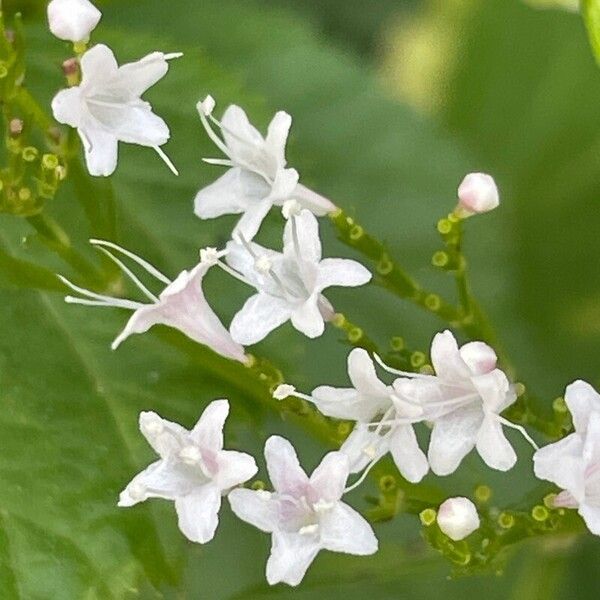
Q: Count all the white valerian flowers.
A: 9